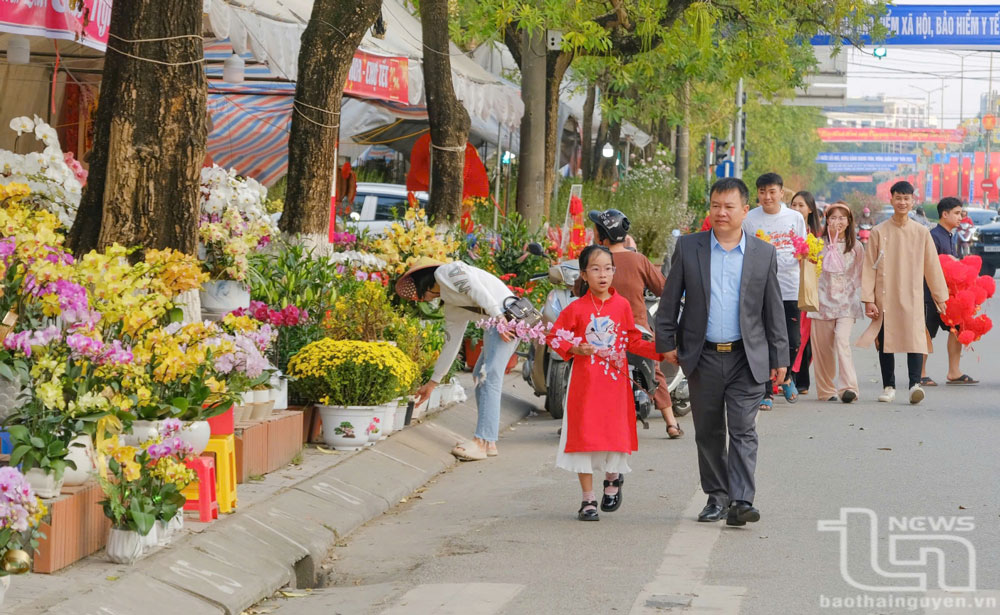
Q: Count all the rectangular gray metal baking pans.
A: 0